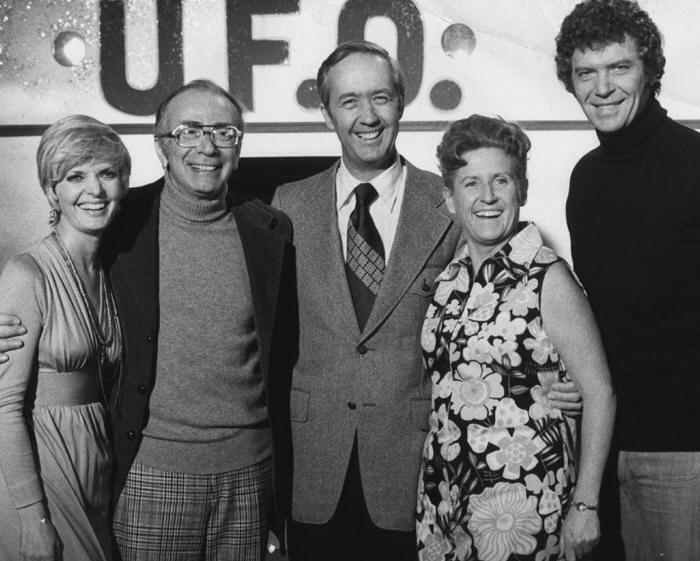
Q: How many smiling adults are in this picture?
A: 5